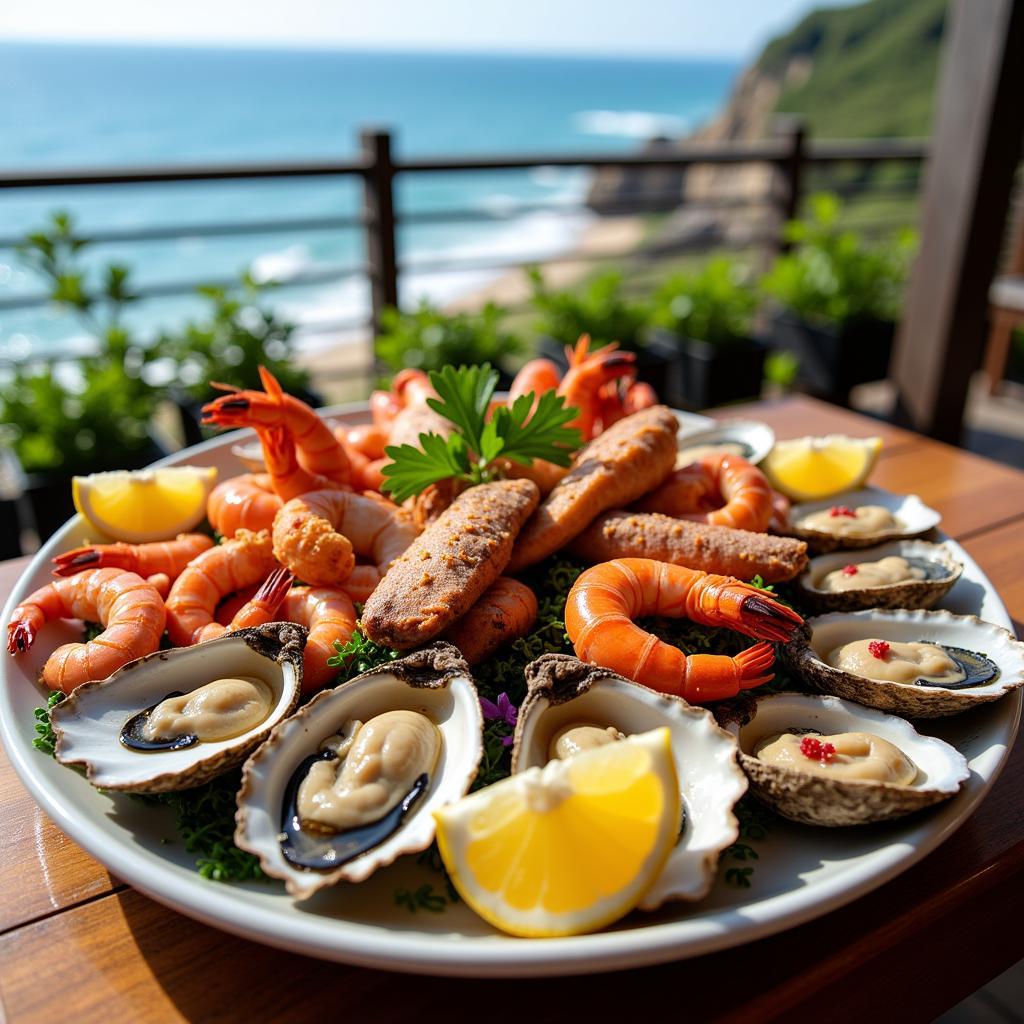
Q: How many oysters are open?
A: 8